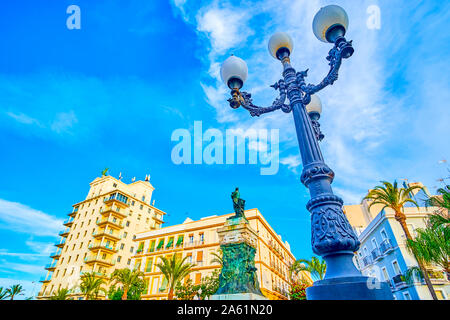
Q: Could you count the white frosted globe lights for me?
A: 4